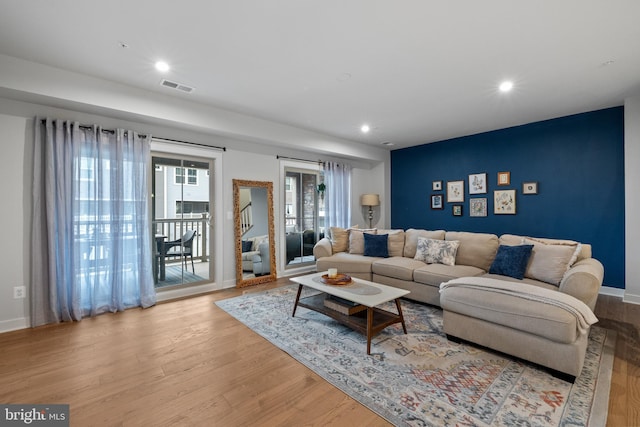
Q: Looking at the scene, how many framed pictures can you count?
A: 9